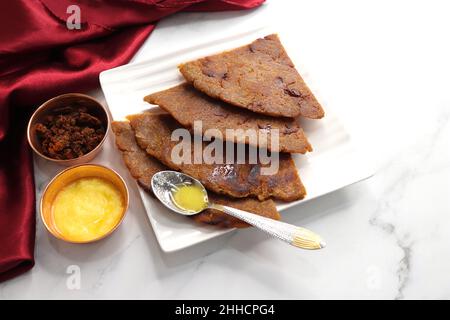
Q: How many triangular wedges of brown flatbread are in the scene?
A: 4